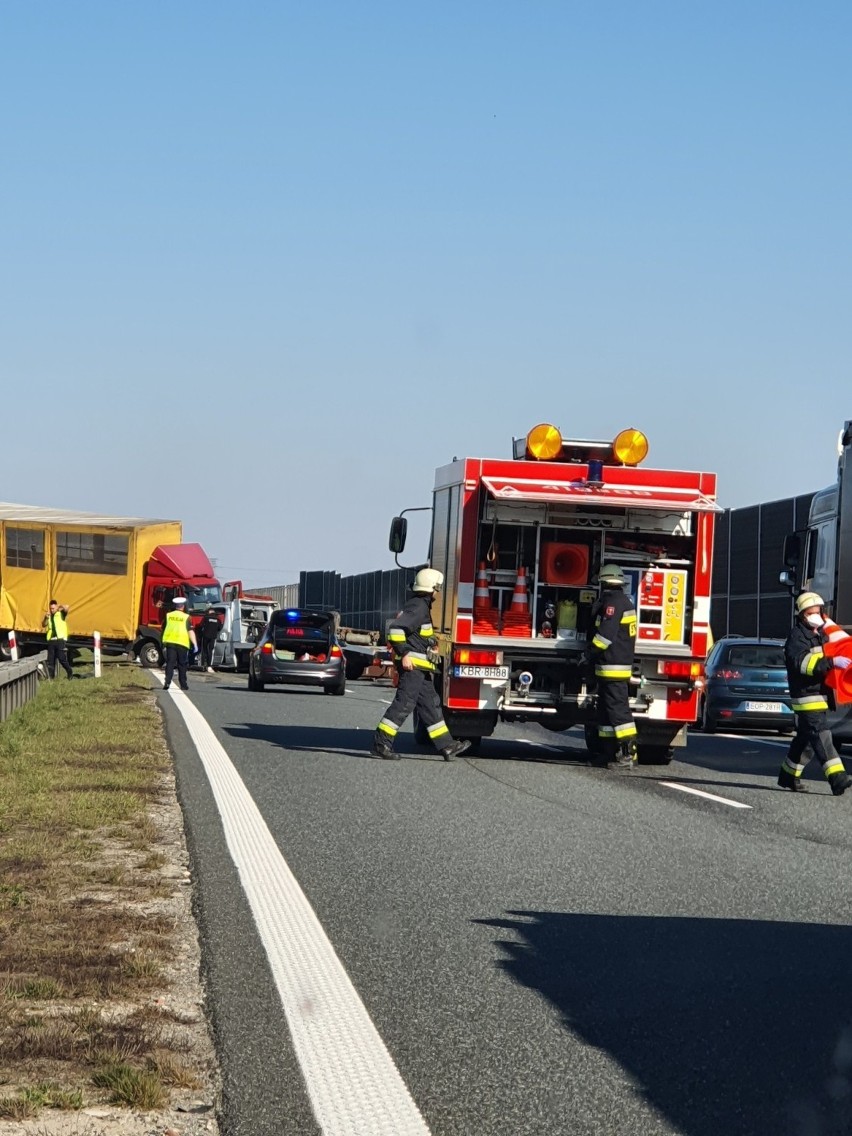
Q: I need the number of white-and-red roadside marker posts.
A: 2